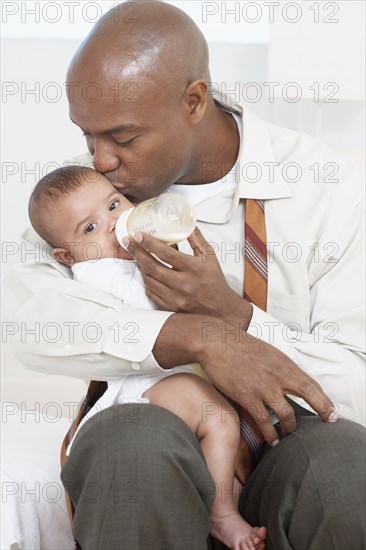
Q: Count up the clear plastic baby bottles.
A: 1